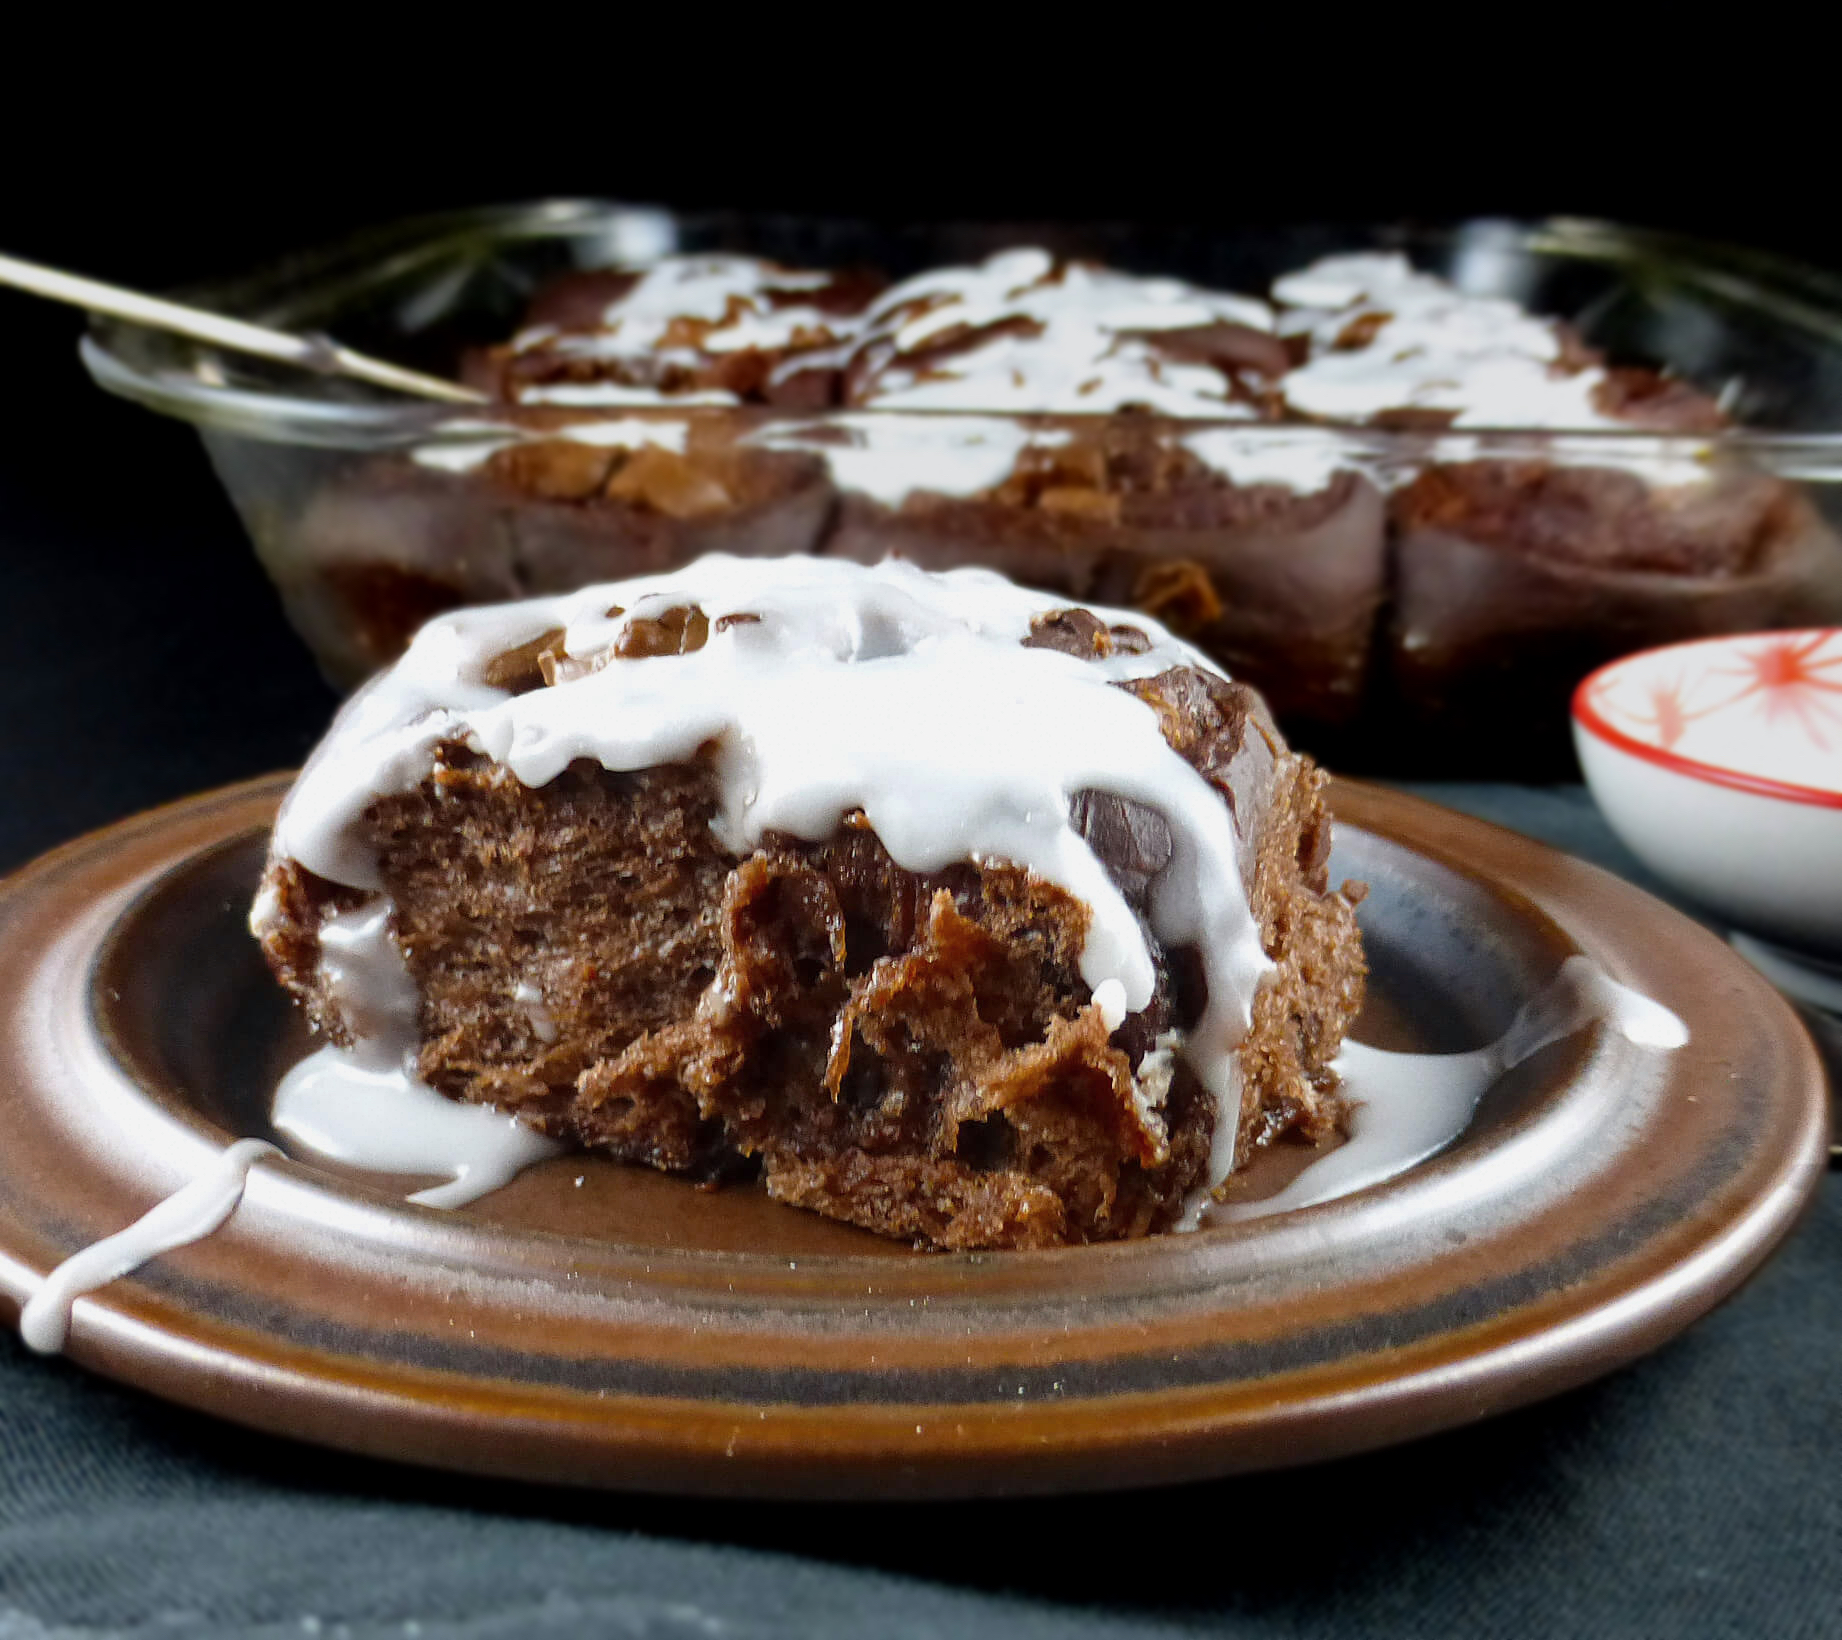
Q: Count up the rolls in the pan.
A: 6